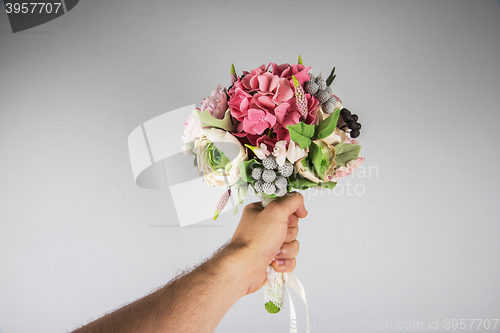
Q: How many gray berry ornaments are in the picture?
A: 14